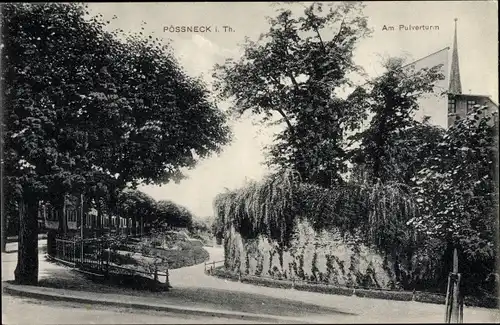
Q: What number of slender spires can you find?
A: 1